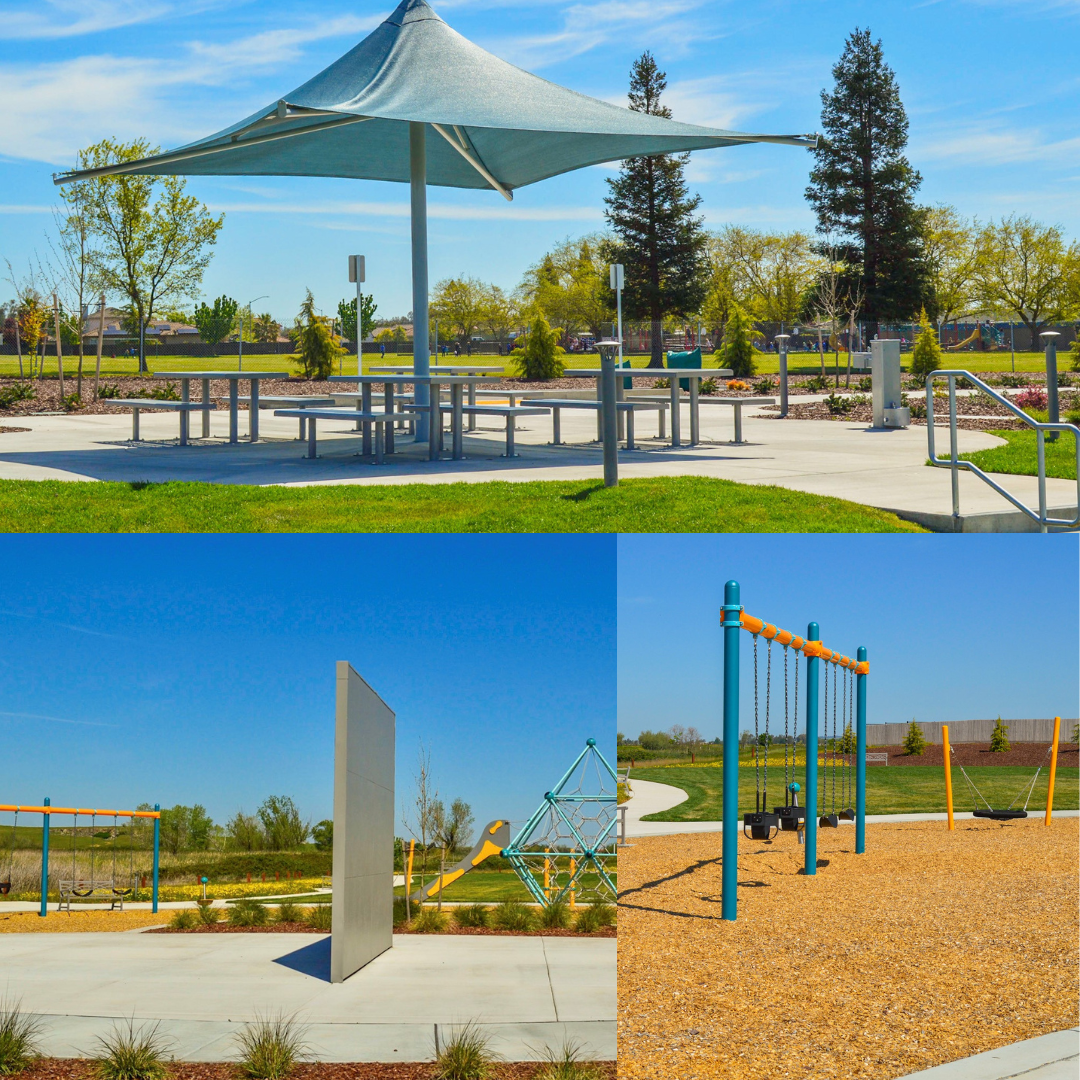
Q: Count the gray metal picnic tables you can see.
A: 4